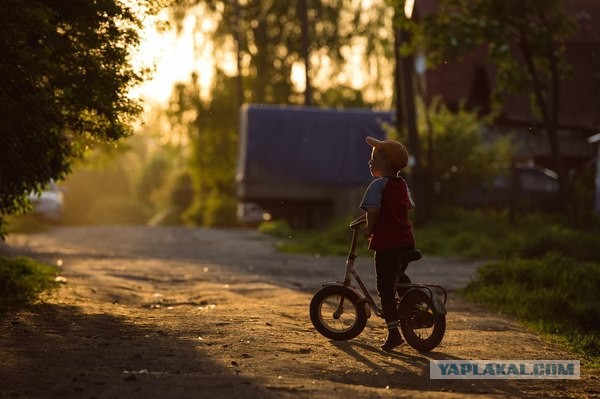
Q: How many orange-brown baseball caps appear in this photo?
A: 1